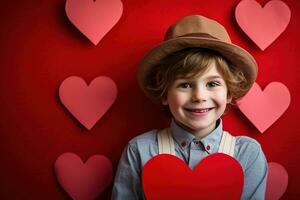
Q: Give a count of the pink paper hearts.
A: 6